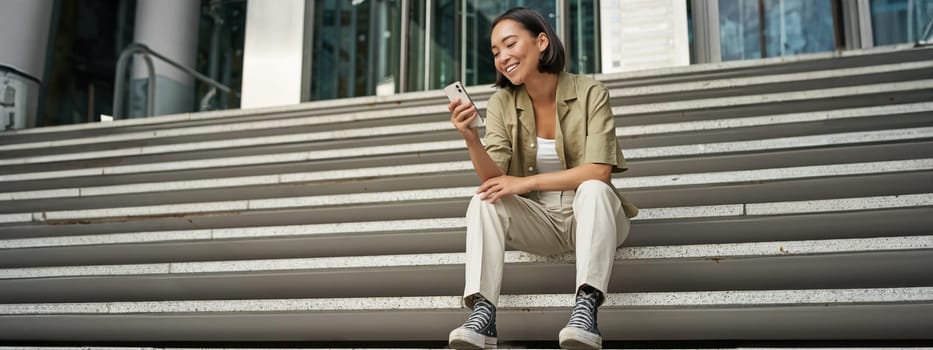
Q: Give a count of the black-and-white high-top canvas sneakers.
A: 2